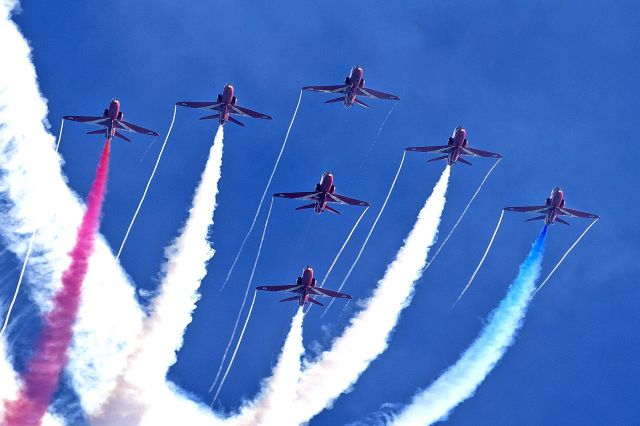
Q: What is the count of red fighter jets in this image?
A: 7